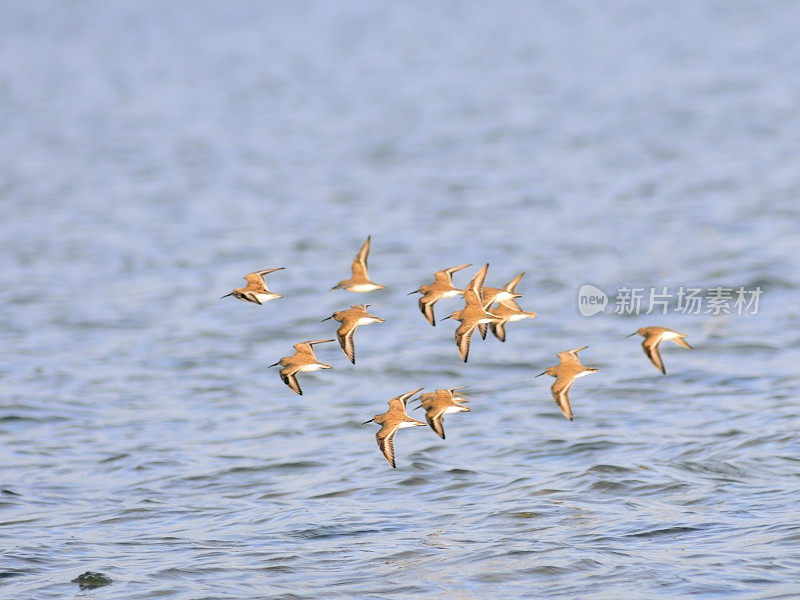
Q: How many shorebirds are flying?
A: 13